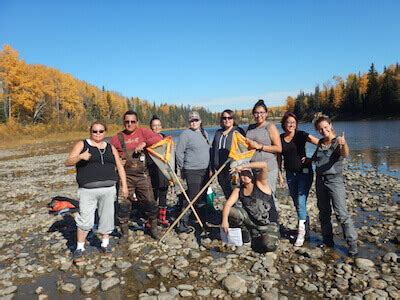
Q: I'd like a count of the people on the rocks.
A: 9